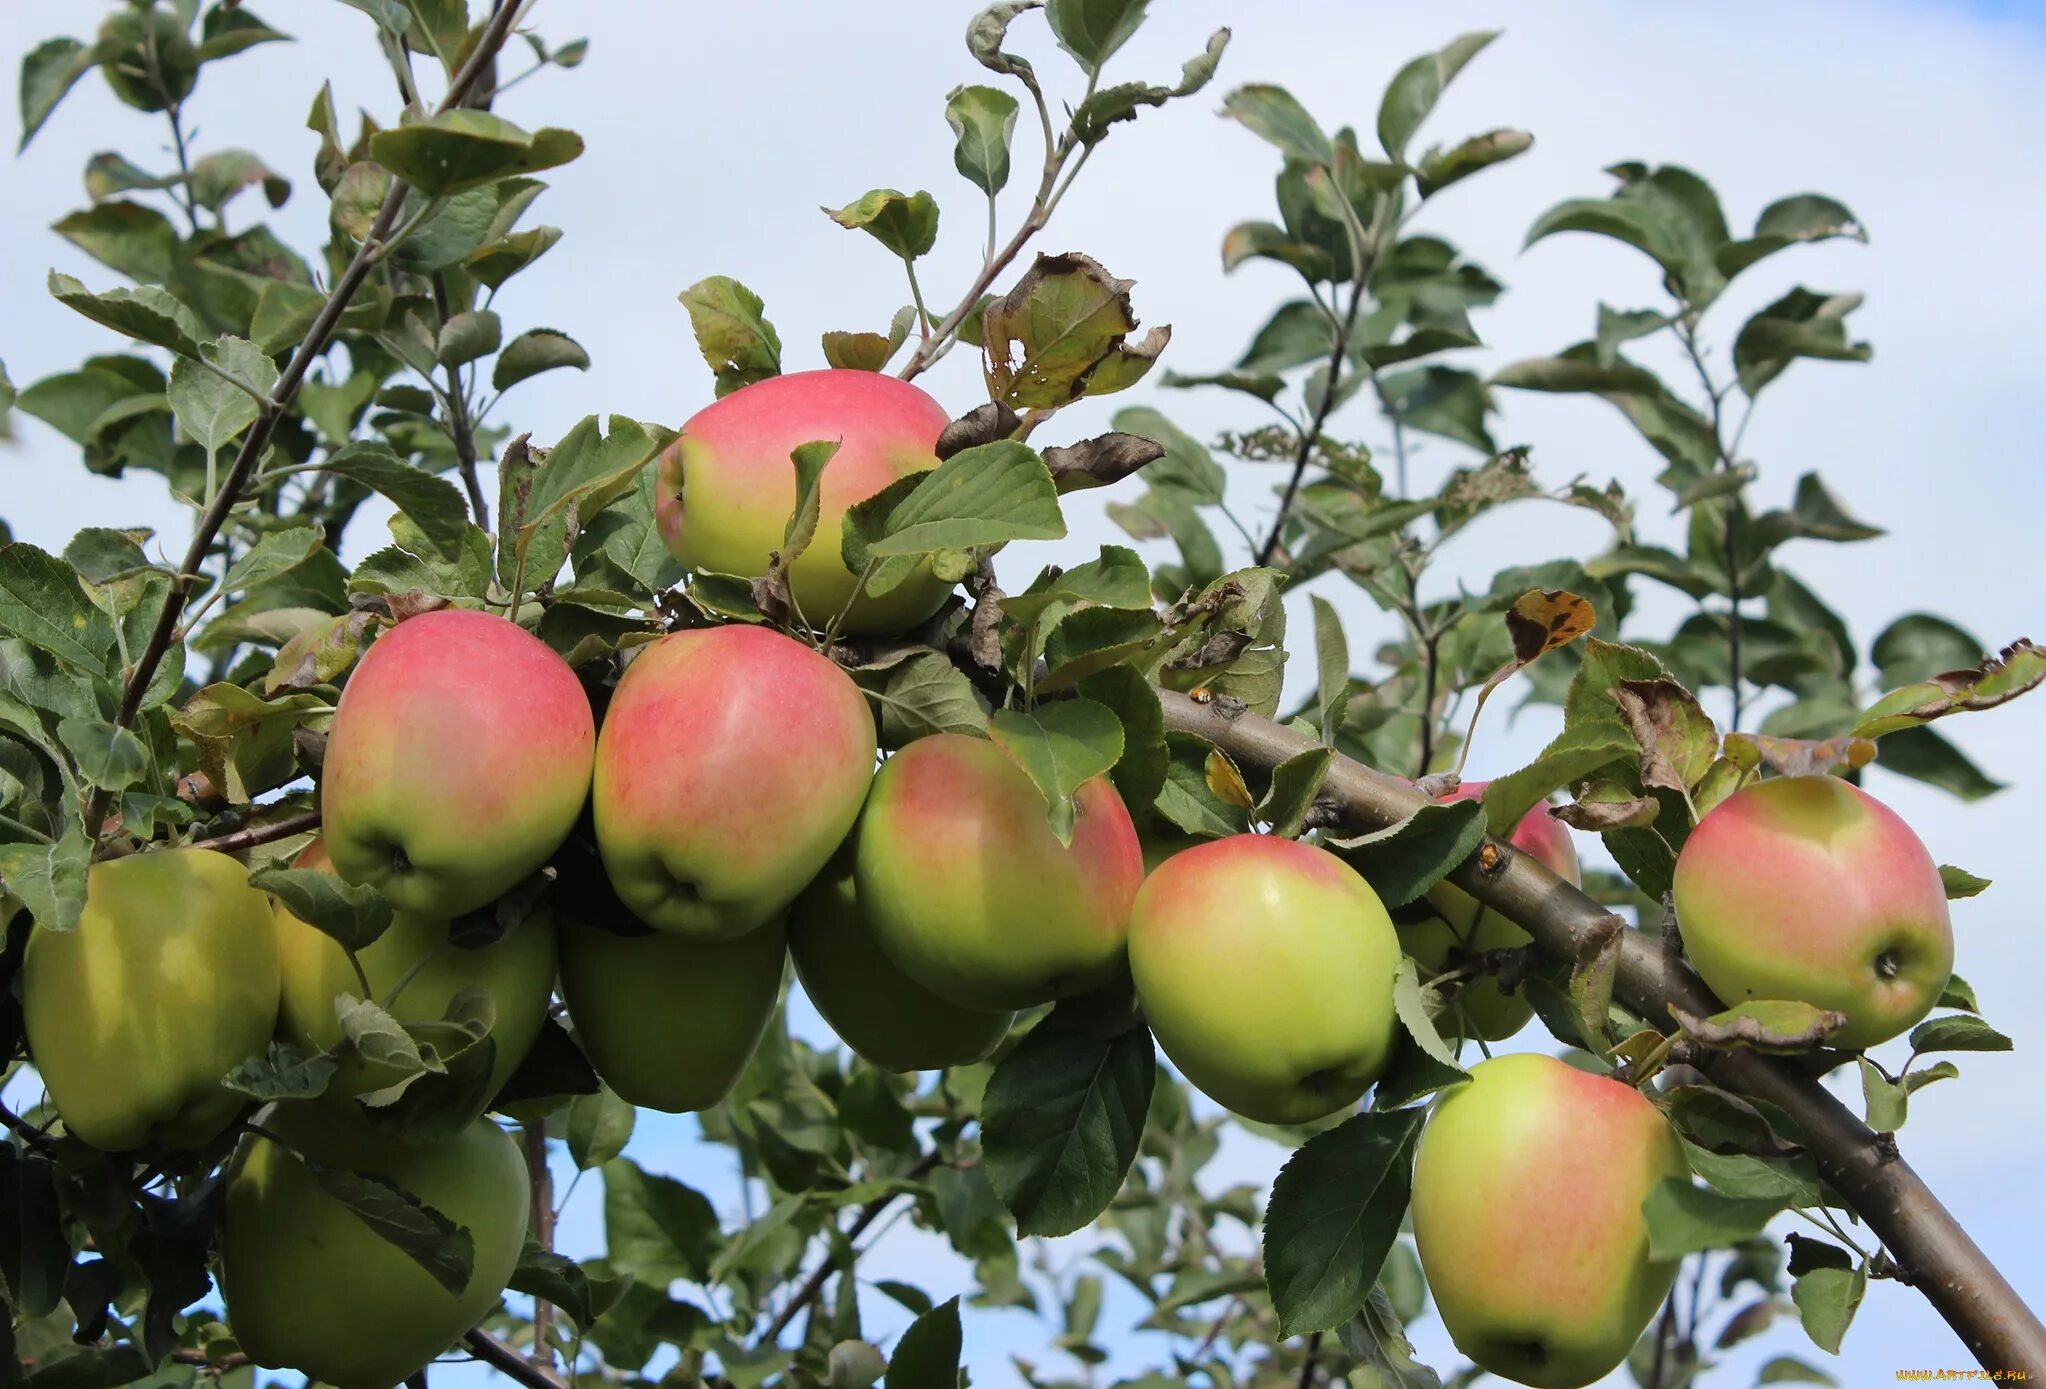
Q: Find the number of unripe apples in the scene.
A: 5